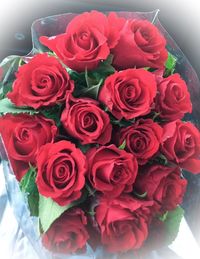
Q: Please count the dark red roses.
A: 14